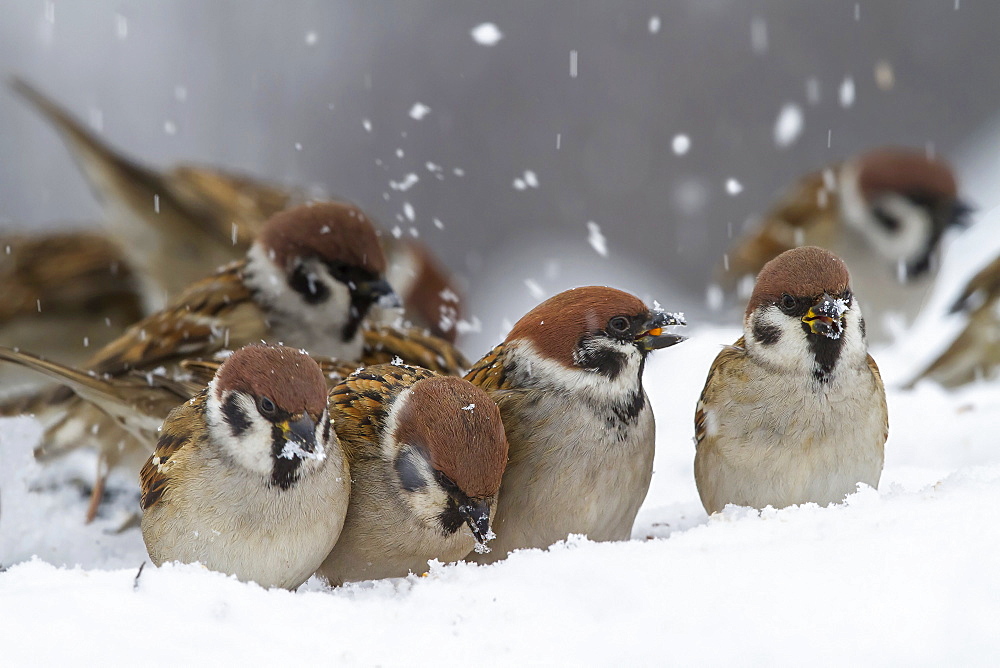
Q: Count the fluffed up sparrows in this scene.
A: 4